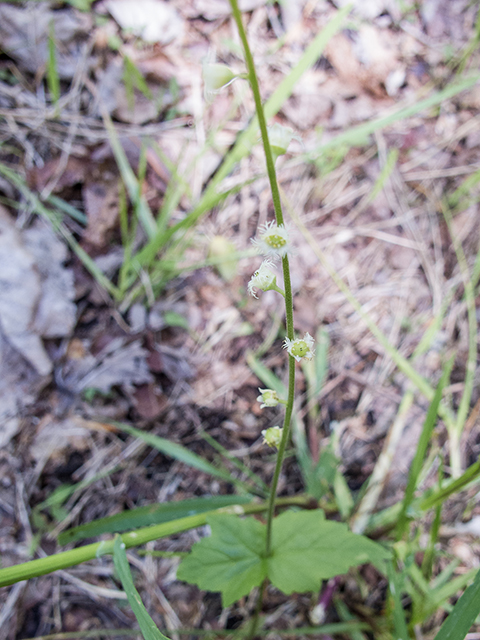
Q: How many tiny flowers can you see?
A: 7